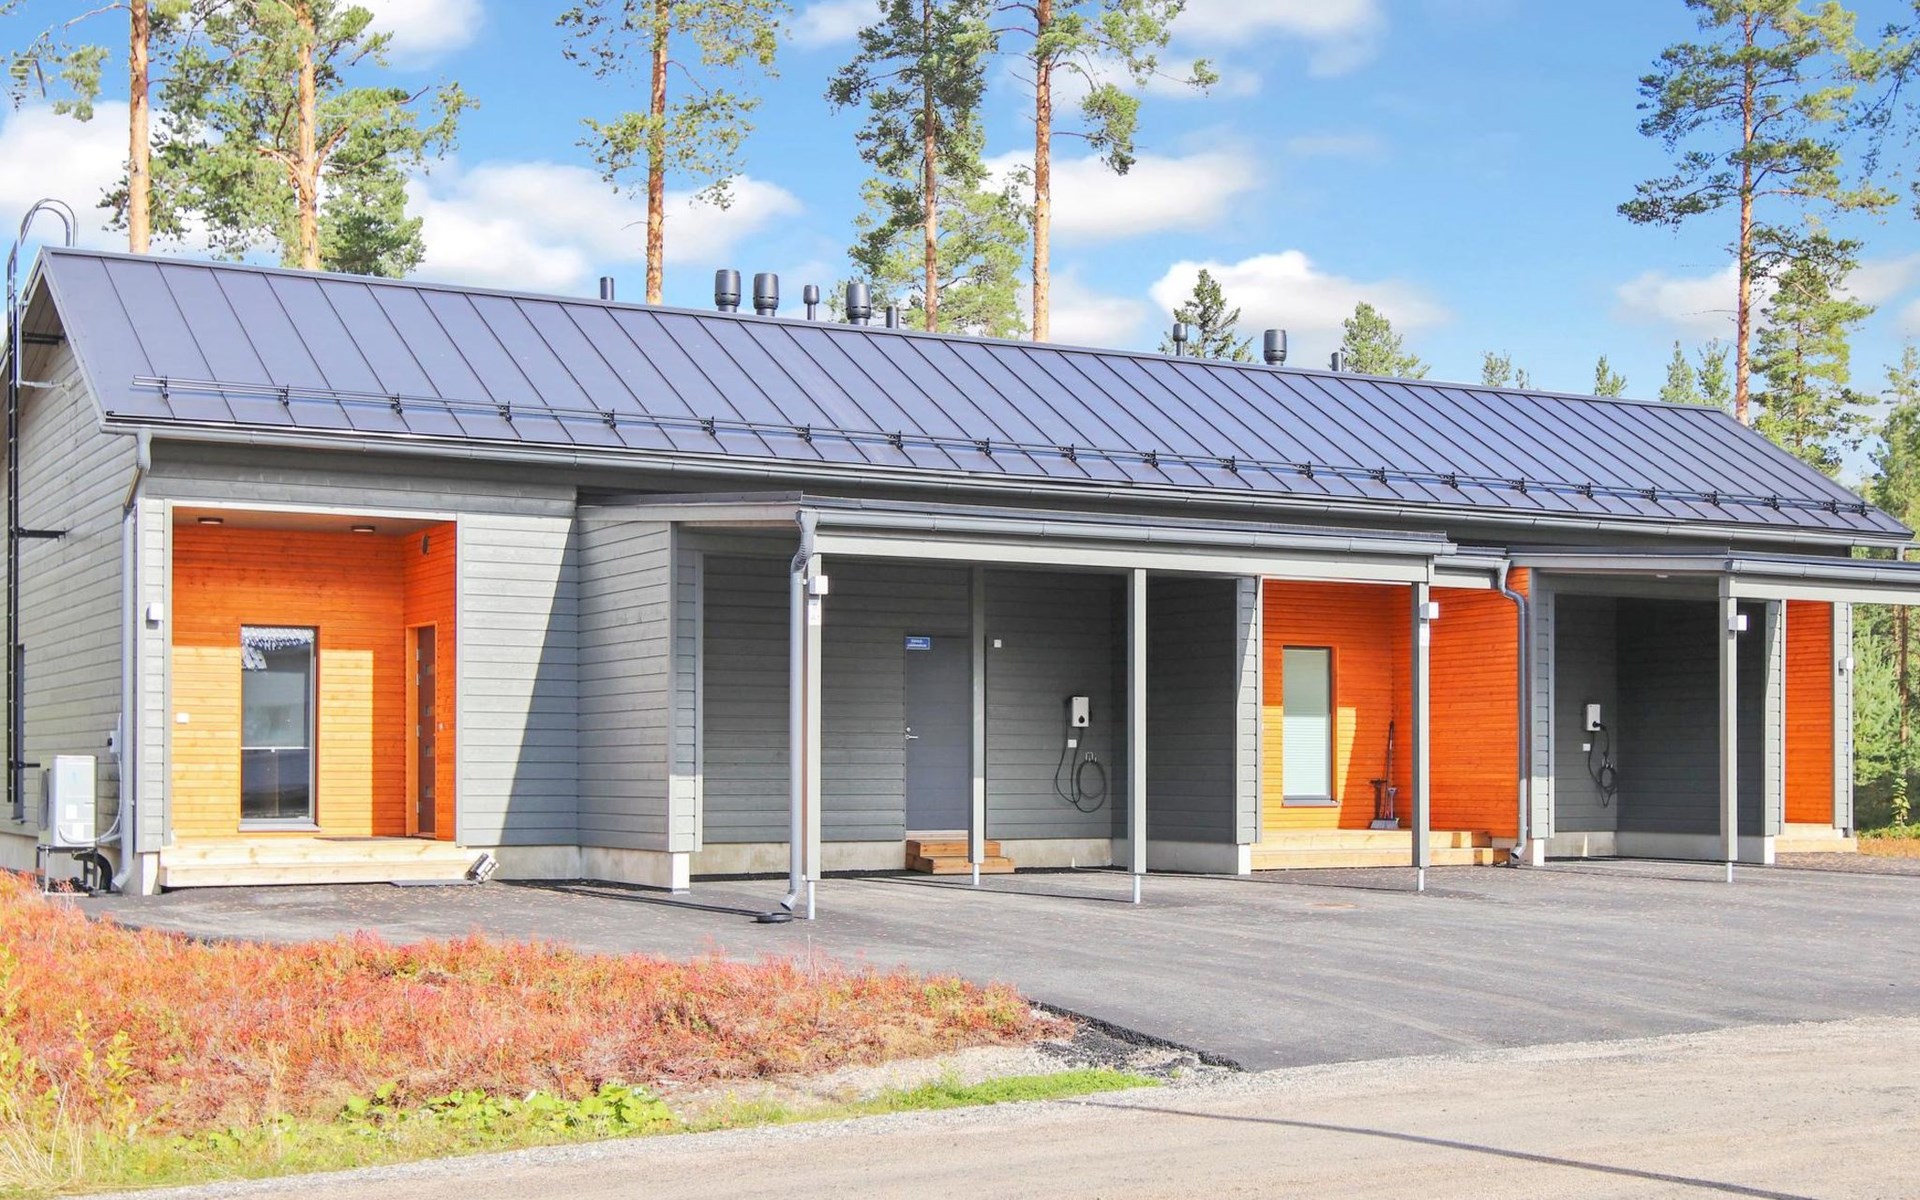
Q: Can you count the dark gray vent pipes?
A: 9